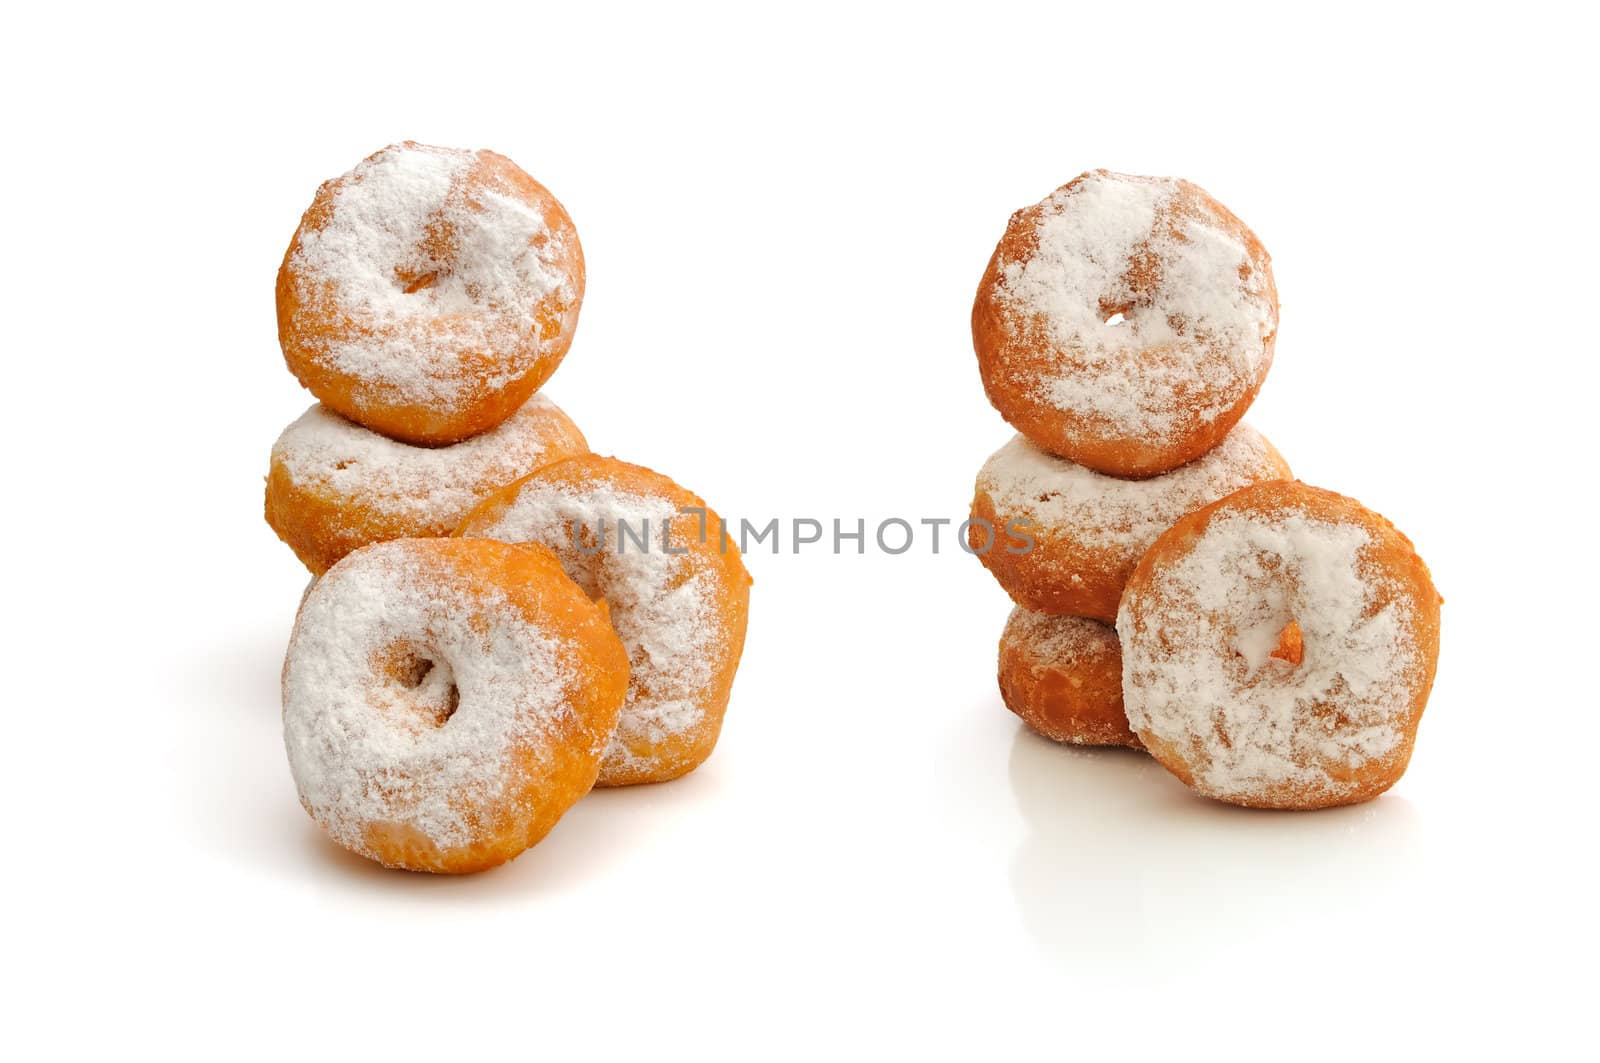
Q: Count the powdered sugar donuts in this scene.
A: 8